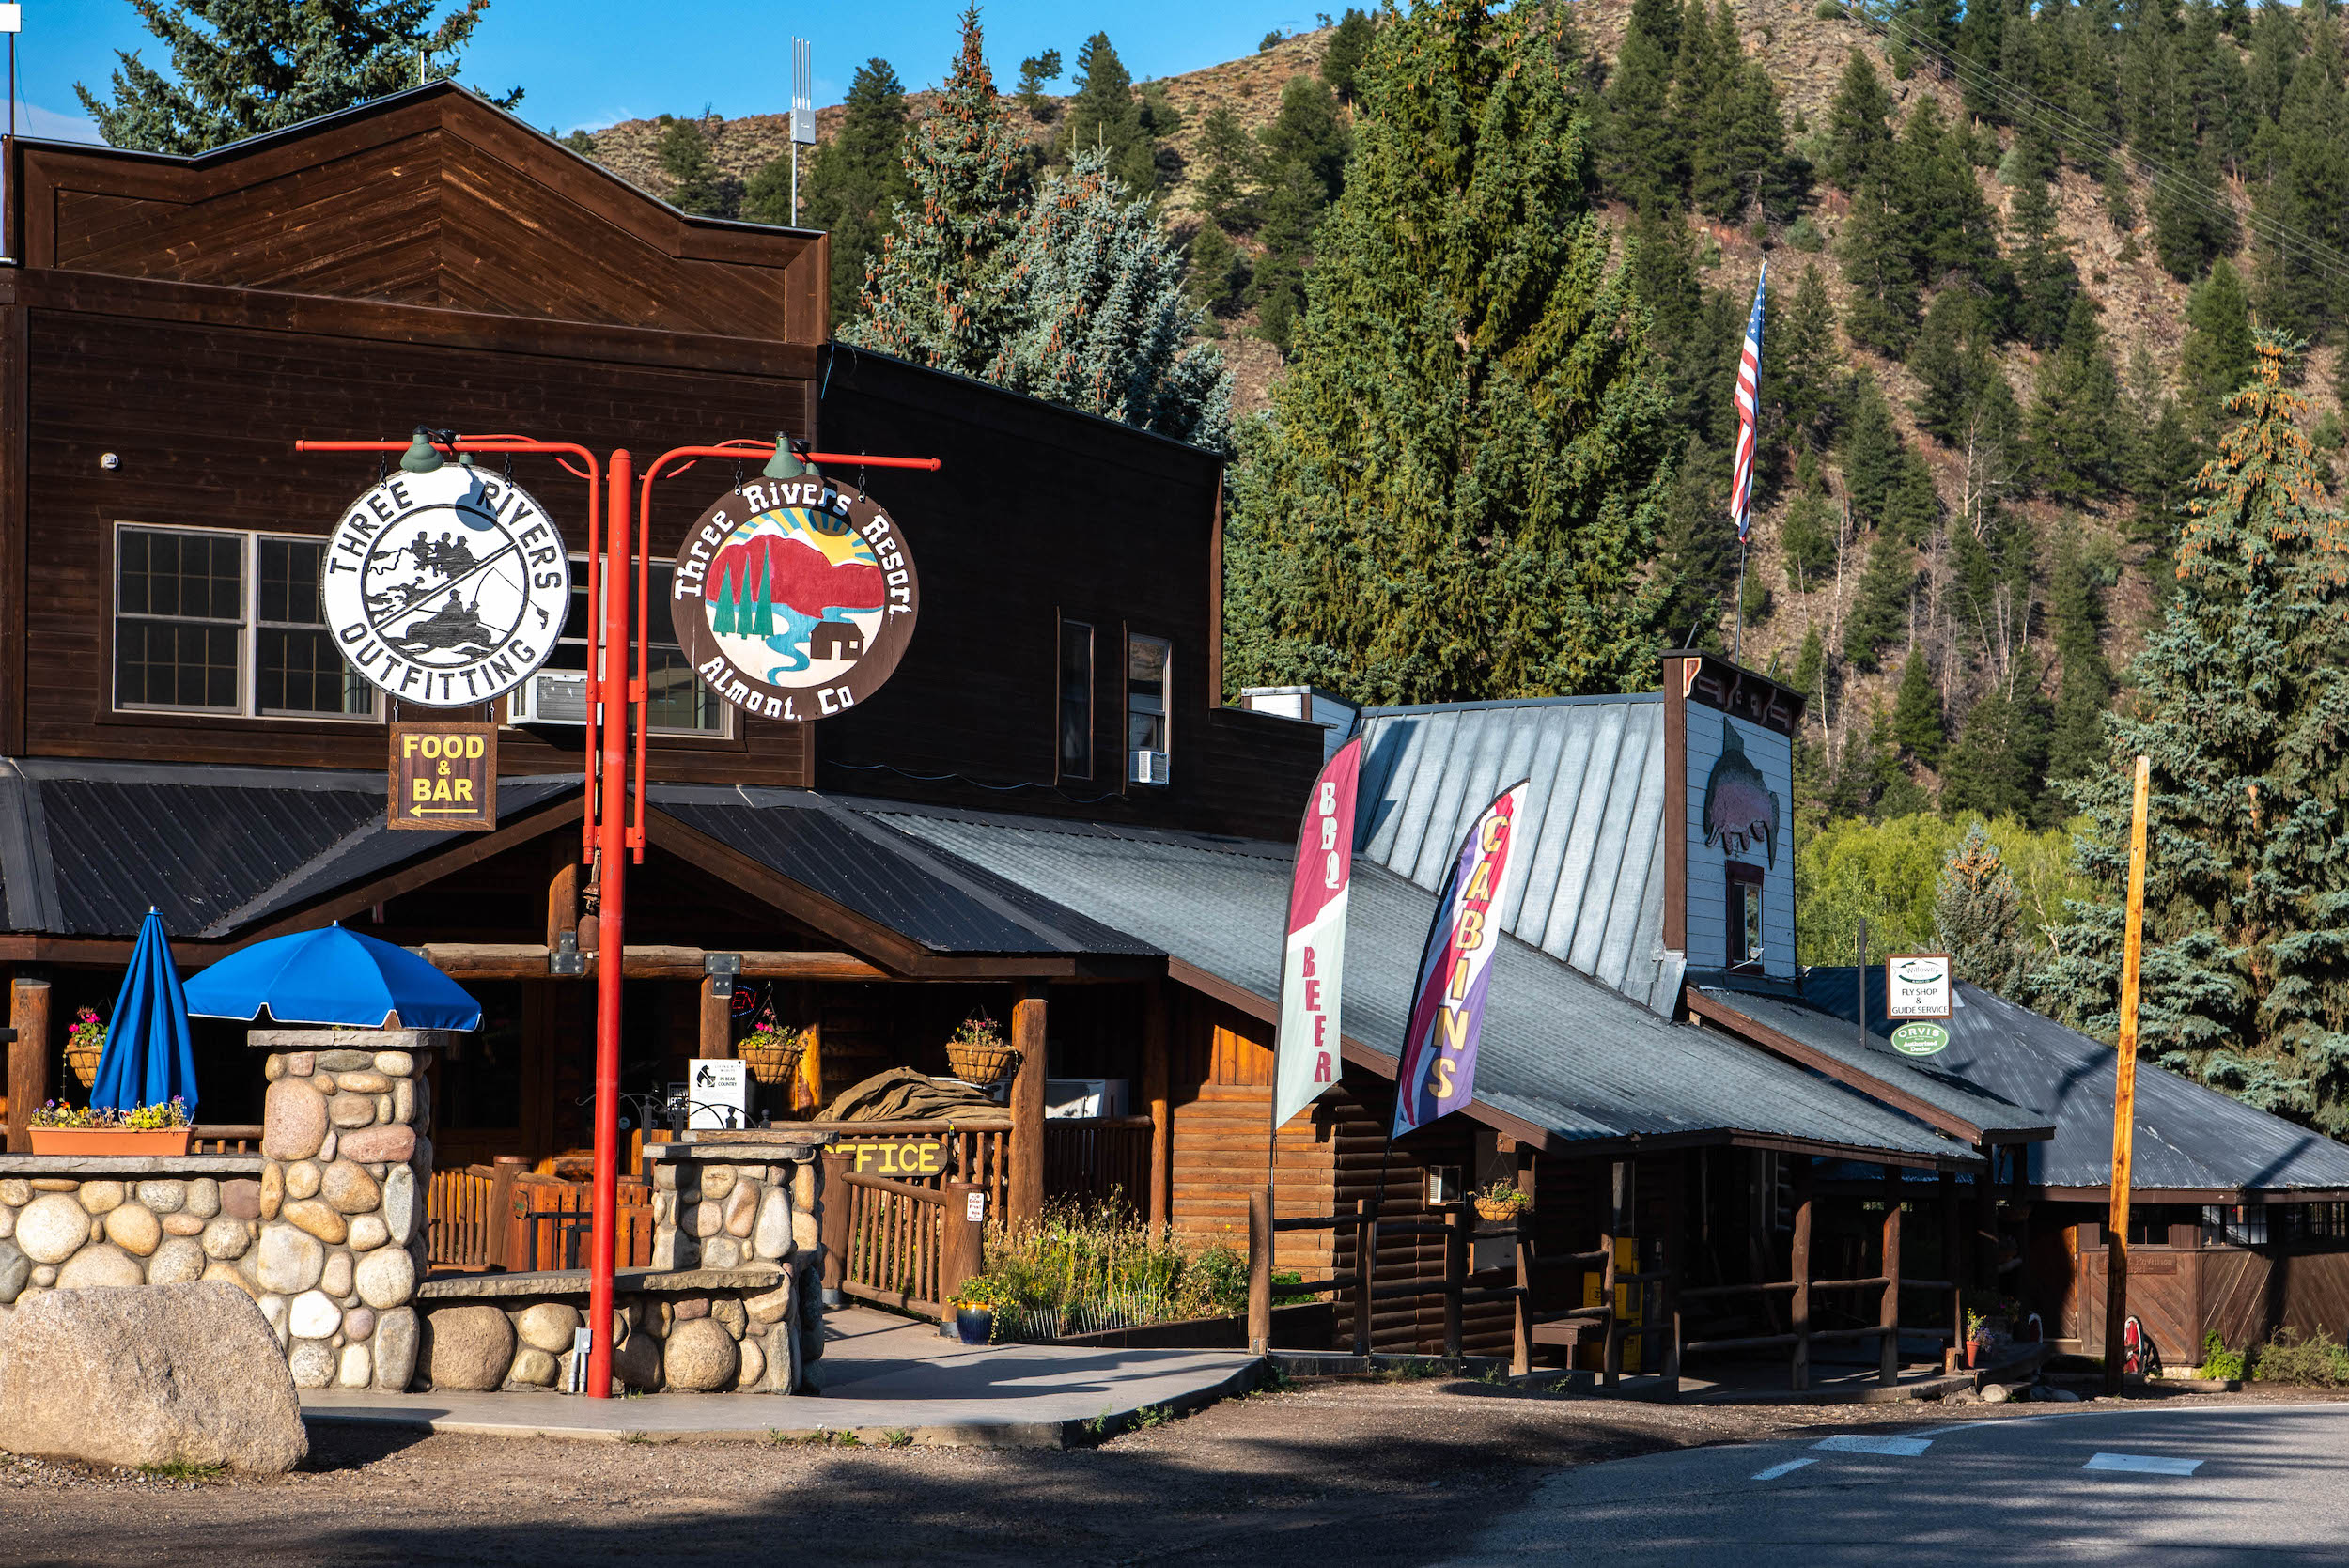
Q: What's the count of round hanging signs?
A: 2